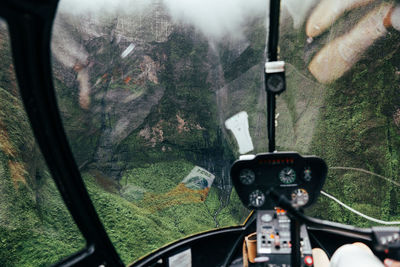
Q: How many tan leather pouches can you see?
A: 1